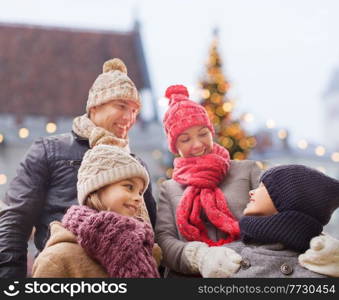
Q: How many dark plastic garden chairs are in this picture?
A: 0